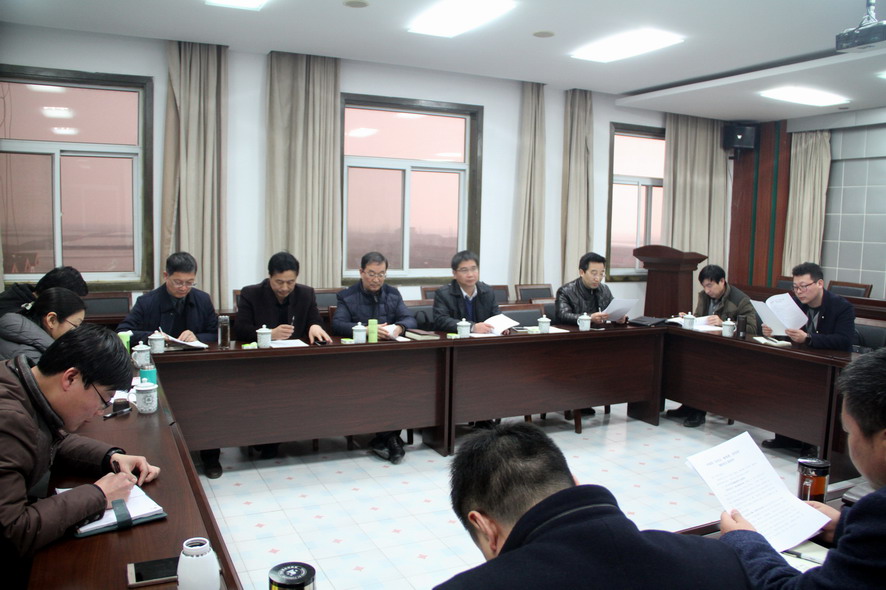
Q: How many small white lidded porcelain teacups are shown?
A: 10